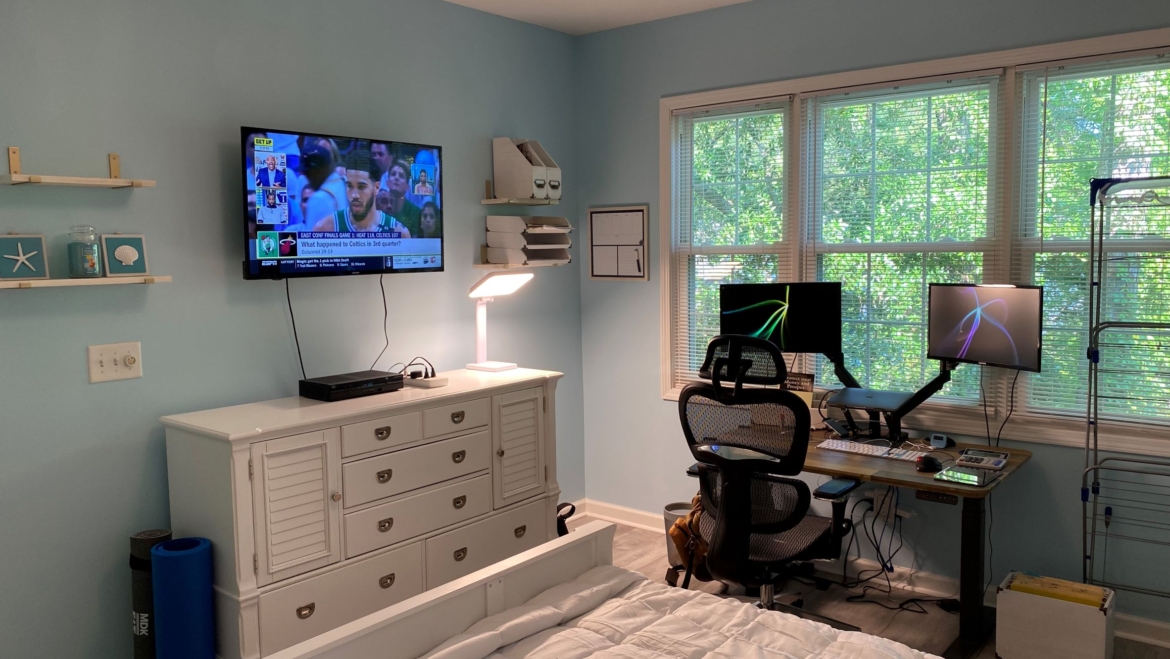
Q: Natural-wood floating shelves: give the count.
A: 4